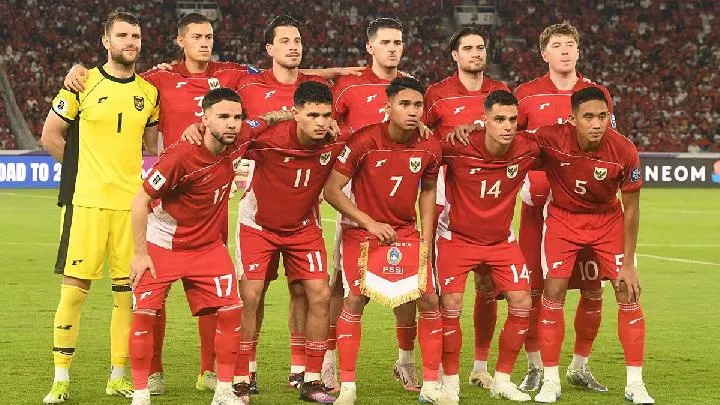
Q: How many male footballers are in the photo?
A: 11